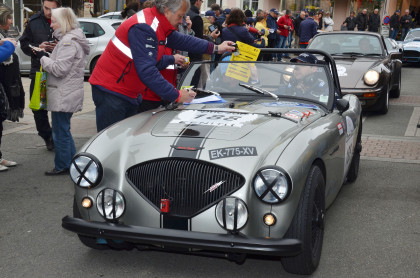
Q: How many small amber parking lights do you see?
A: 2